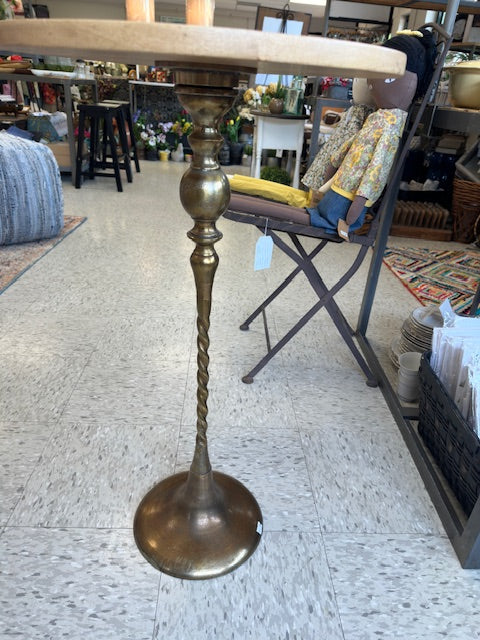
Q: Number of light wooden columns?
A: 2